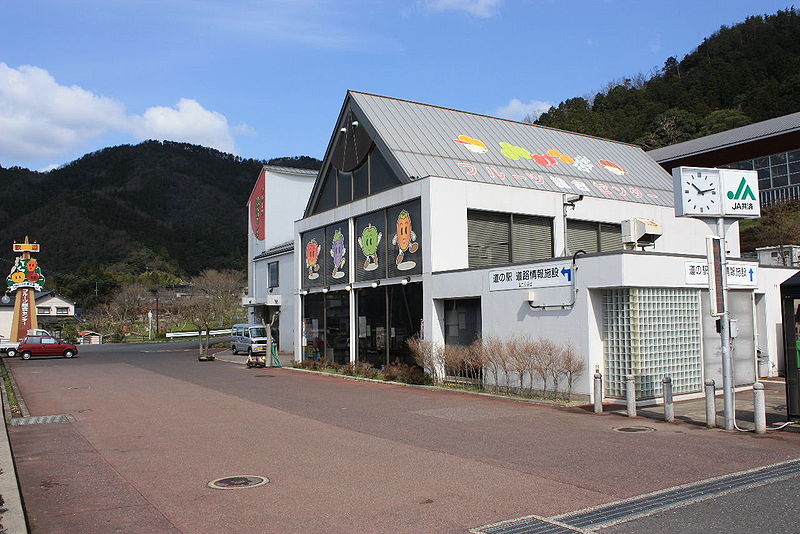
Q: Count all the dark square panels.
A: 4